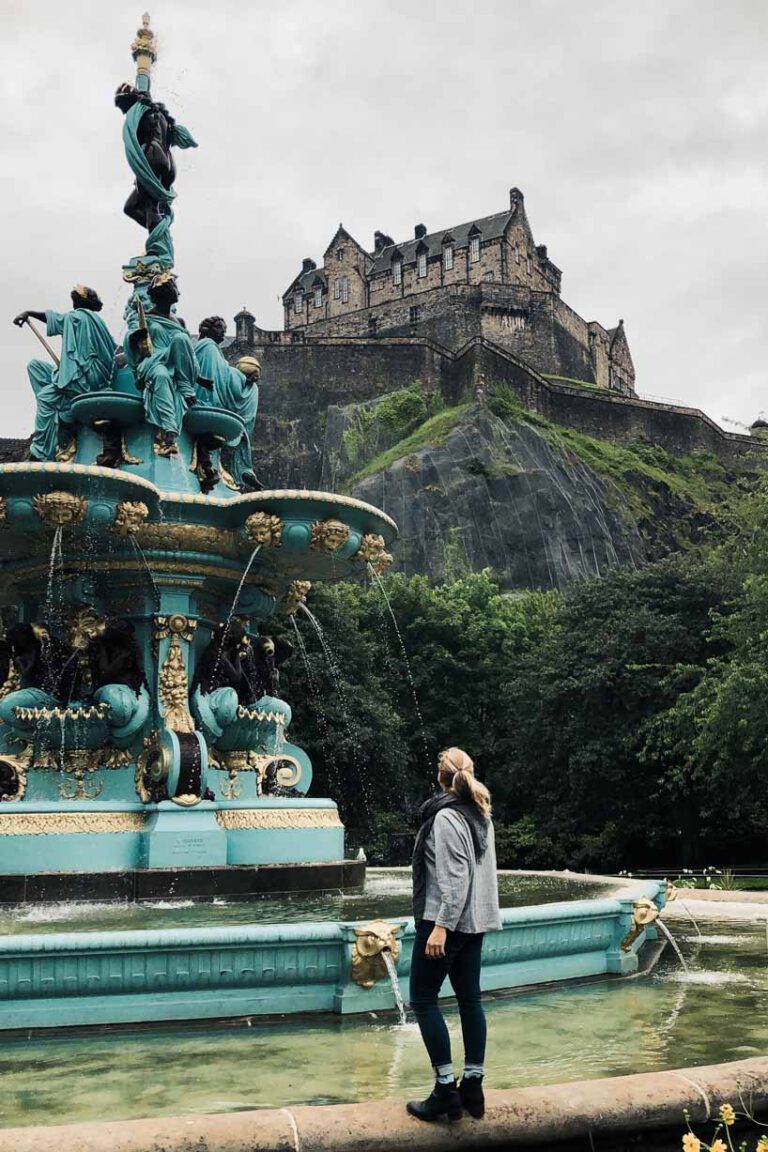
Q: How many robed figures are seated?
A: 3